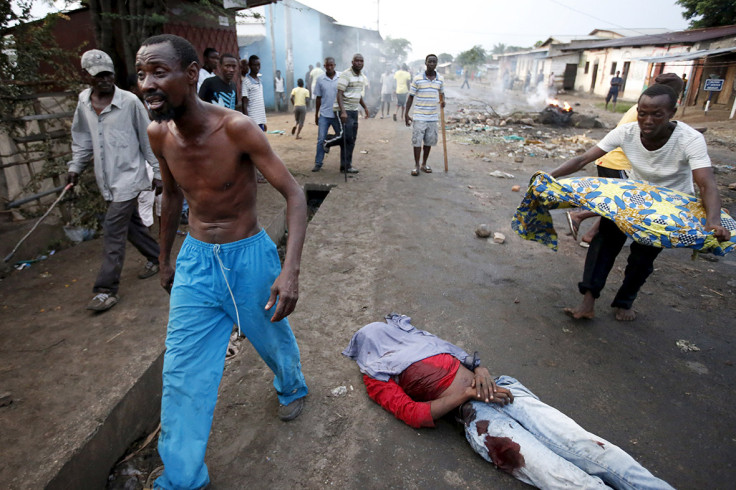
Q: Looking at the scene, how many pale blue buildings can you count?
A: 1